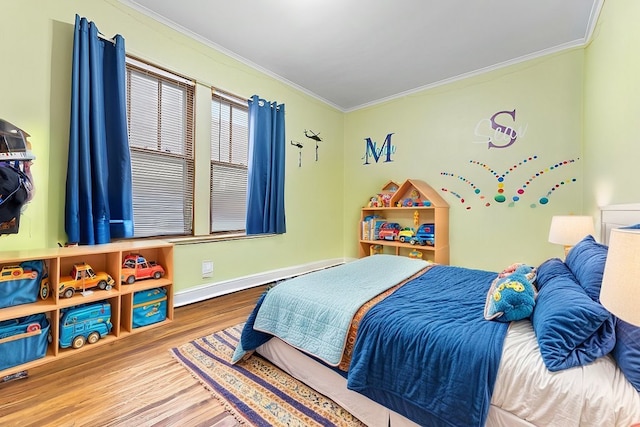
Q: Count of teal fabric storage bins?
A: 3